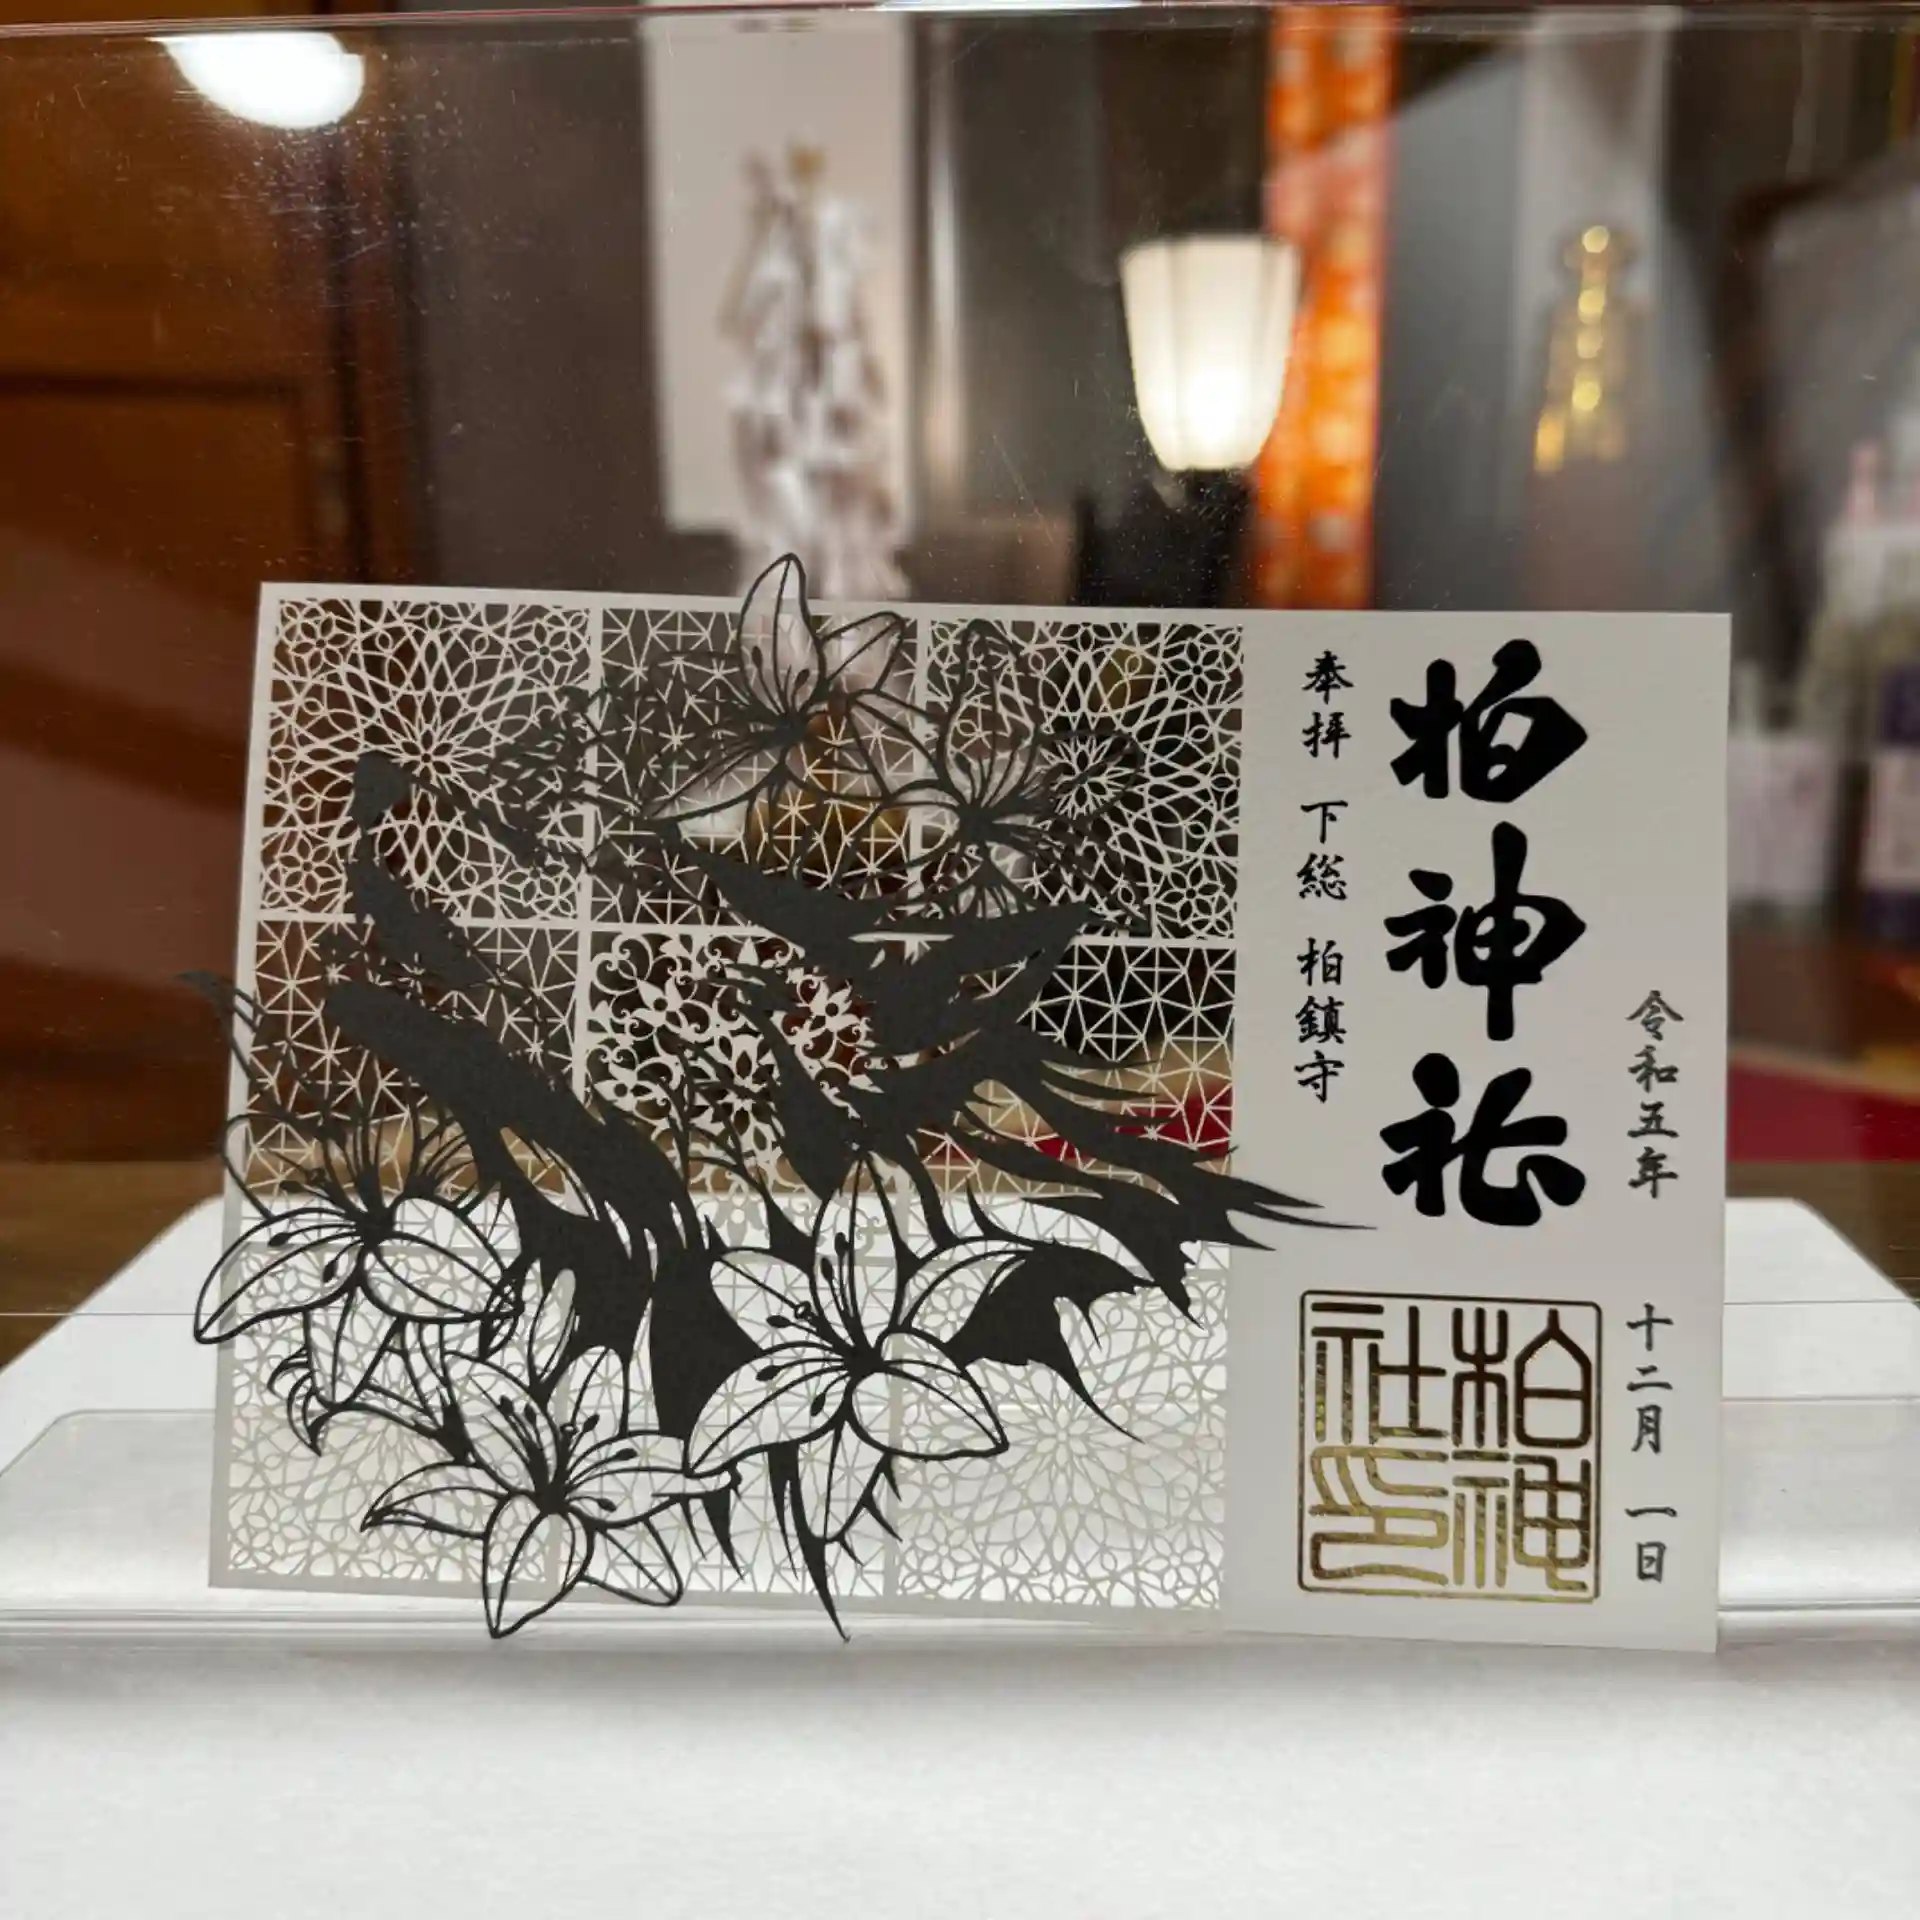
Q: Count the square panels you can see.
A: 9